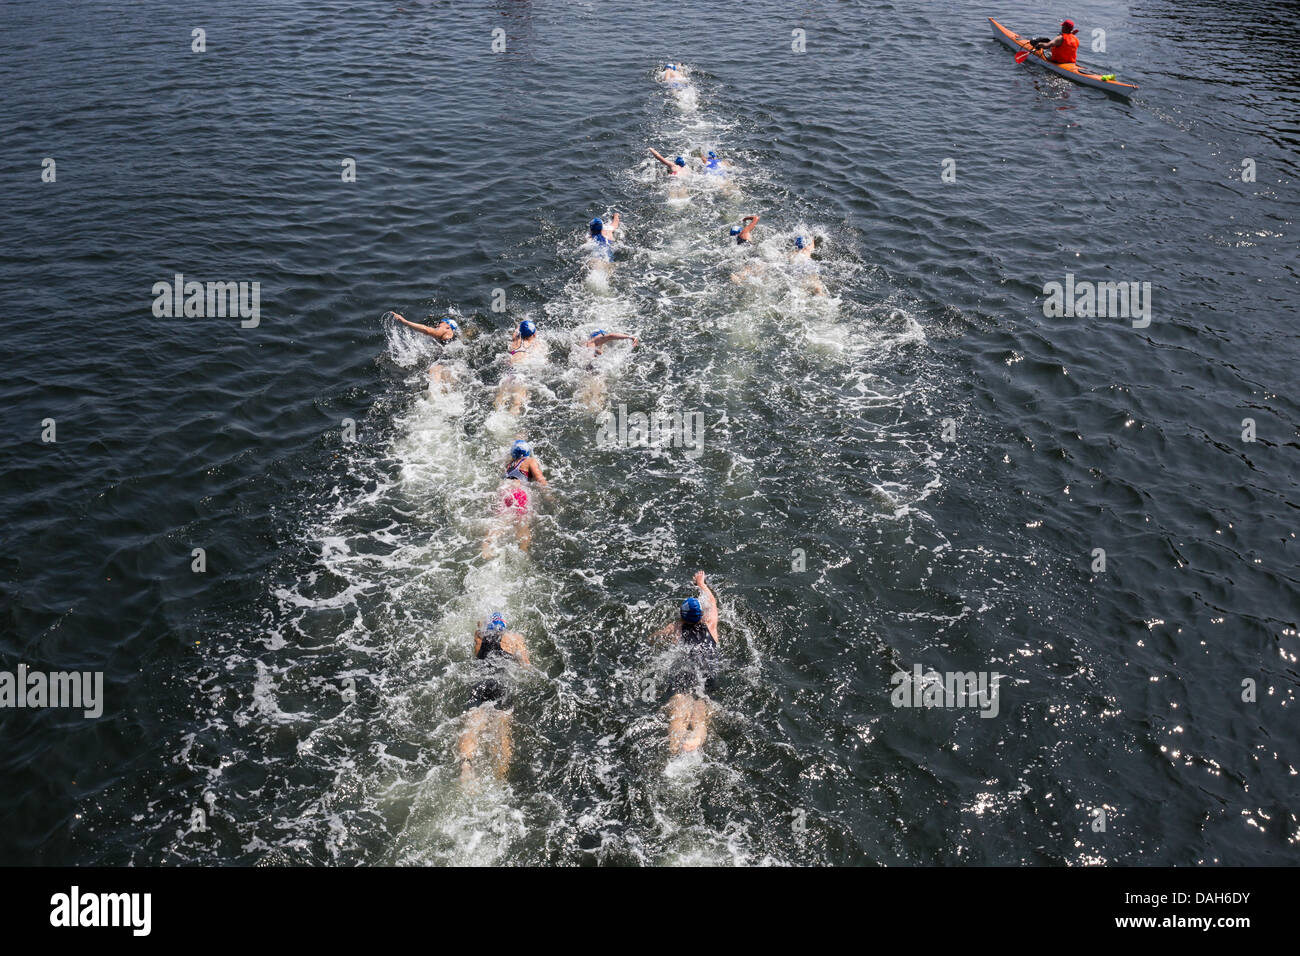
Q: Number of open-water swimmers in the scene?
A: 12